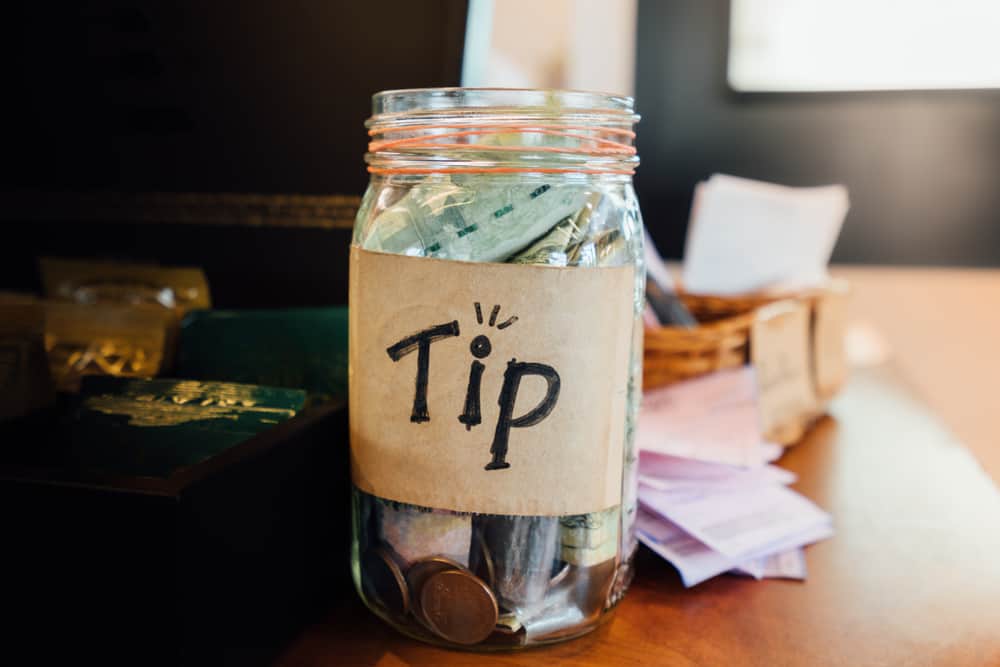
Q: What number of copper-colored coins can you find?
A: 3